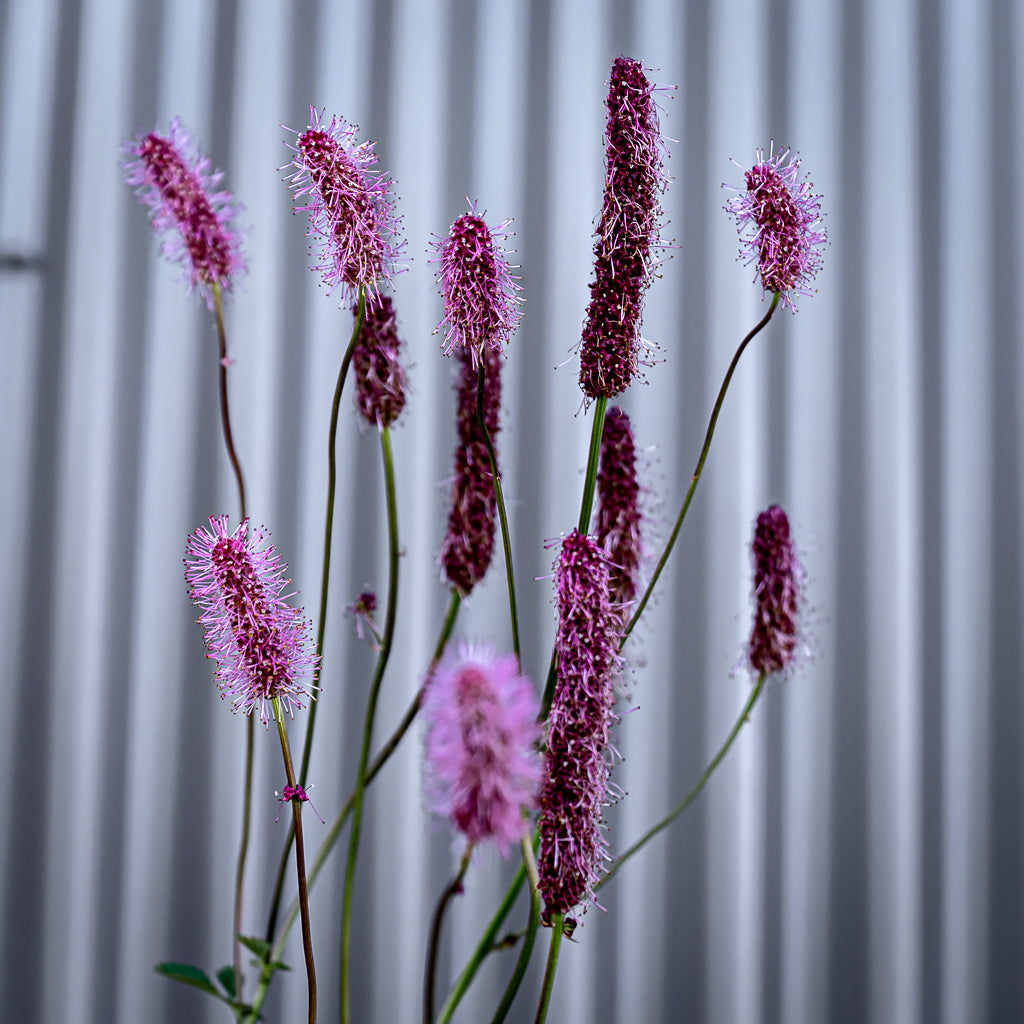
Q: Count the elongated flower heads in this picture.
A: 12